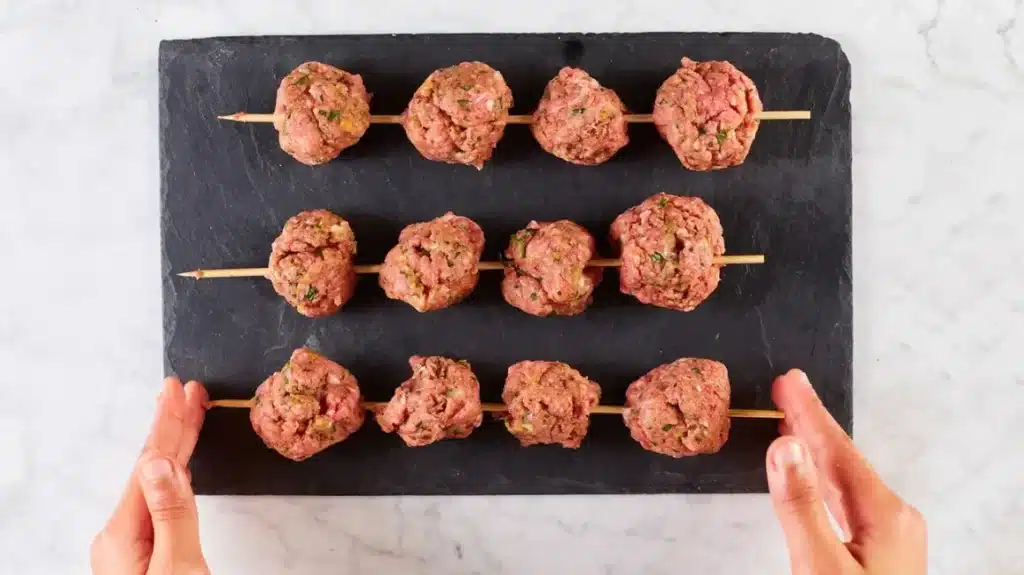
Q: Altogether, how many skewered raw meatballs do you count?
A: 12